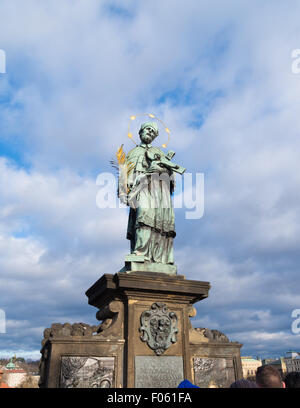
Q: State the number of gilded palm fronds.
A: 1